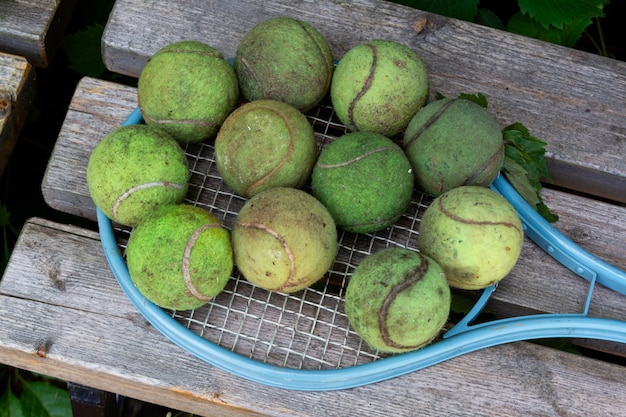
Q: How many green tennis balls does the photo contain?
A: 11